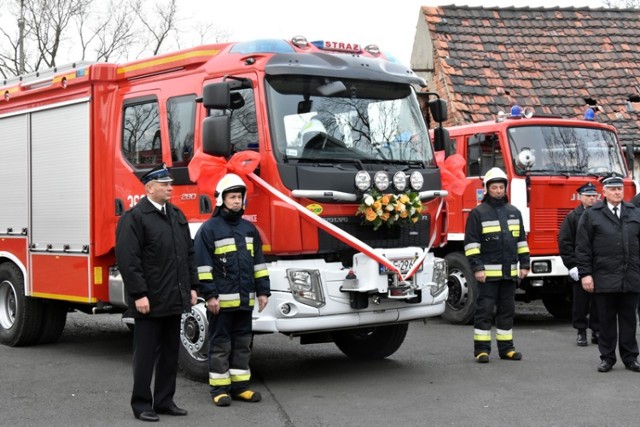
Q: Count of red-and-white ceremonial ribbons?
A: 1